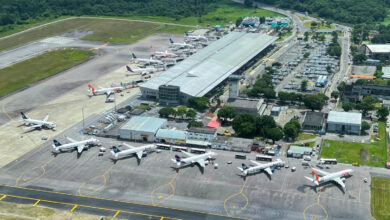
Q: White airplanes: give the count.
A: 12